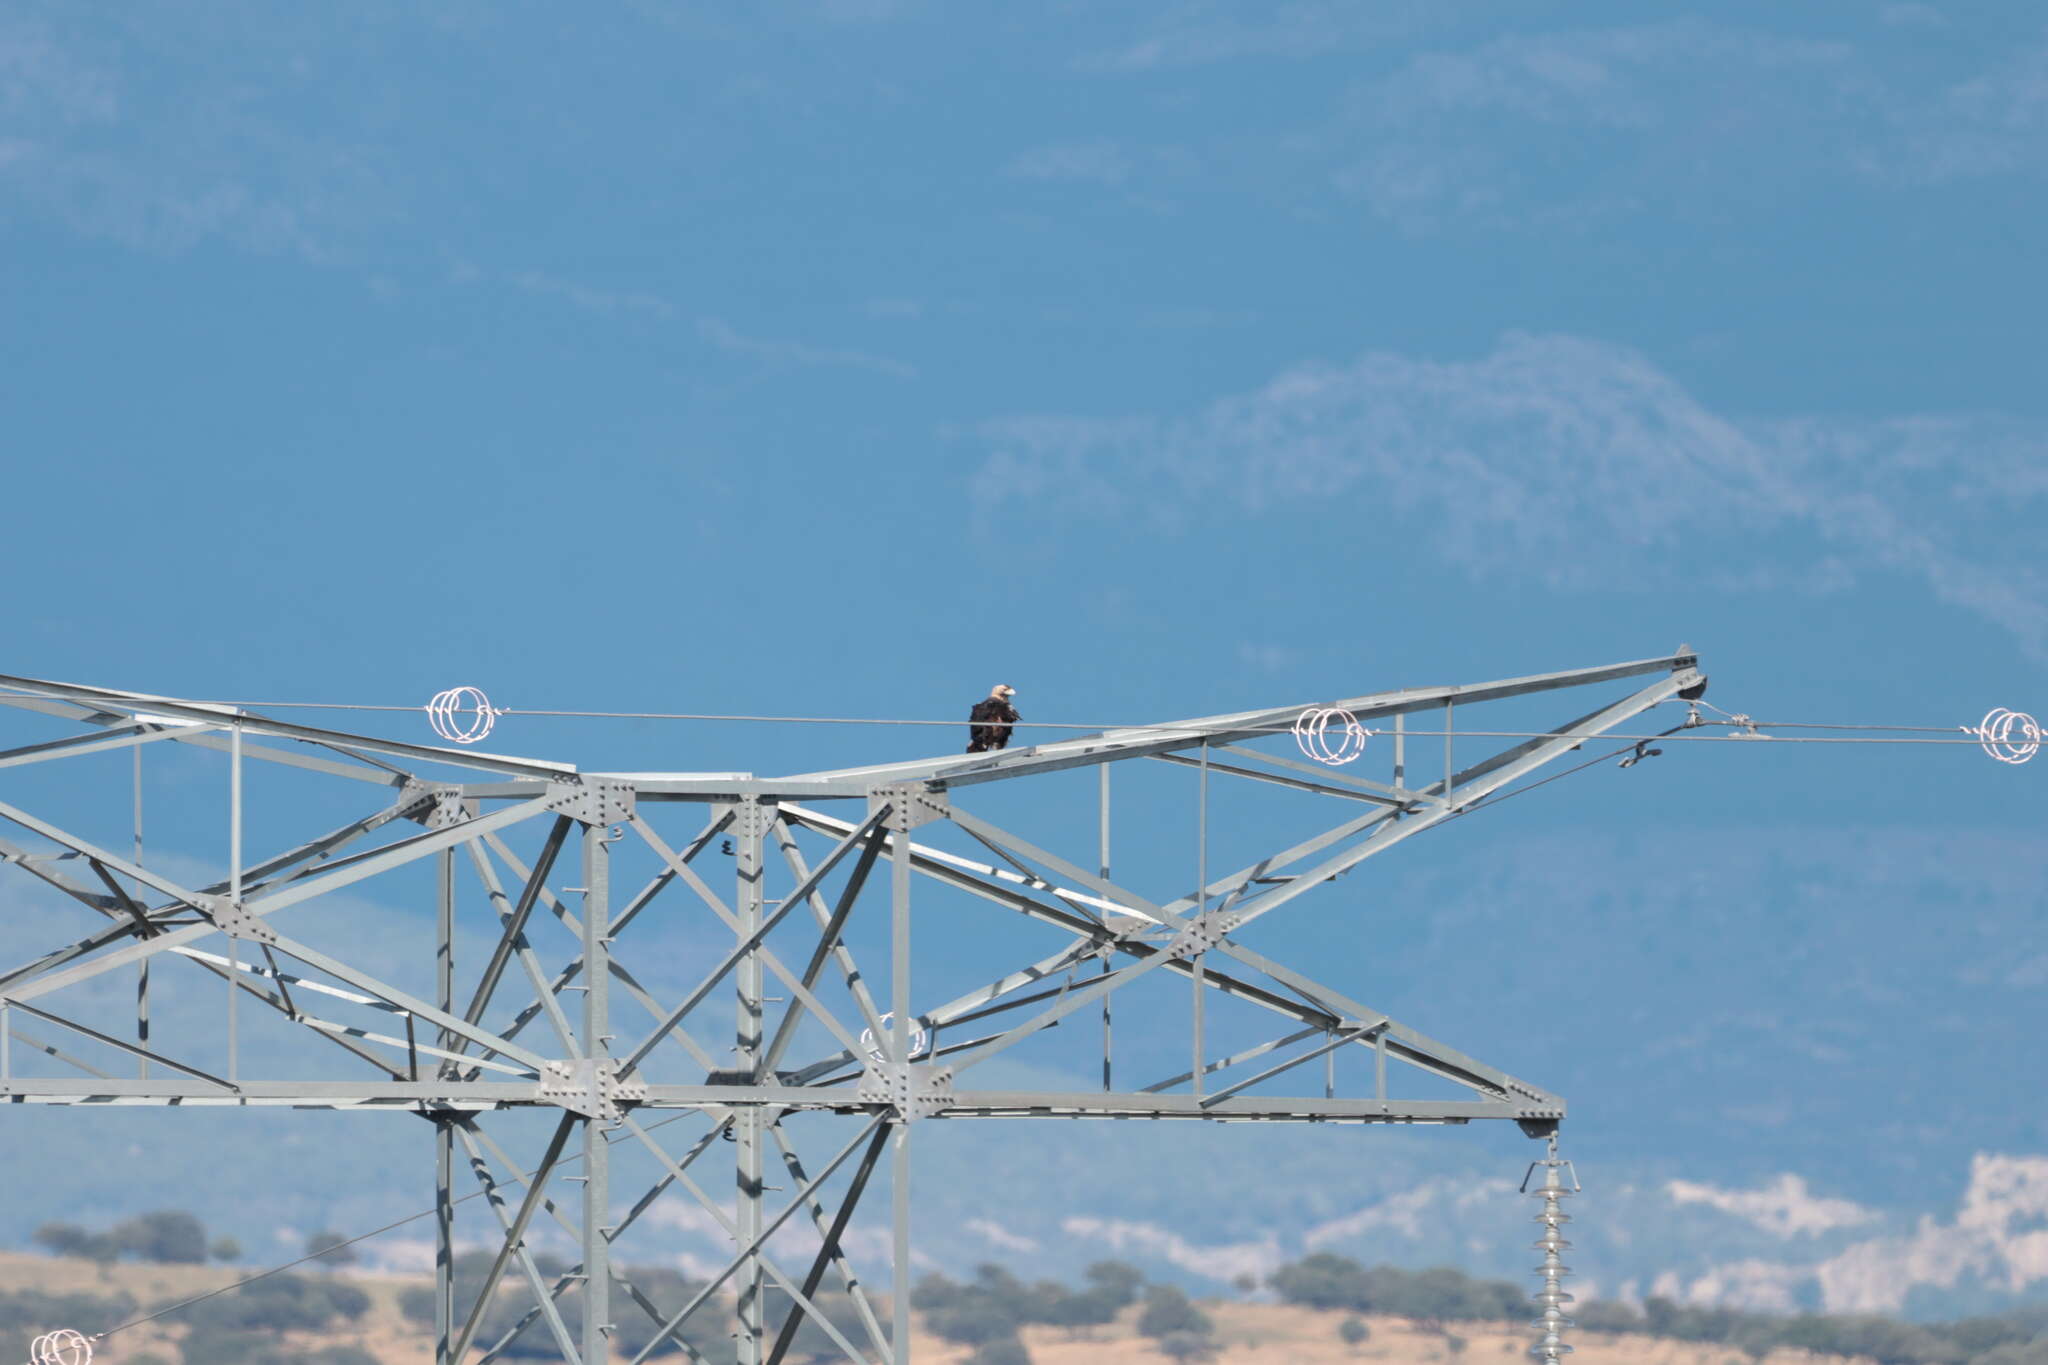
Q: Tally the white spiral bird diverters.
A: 5